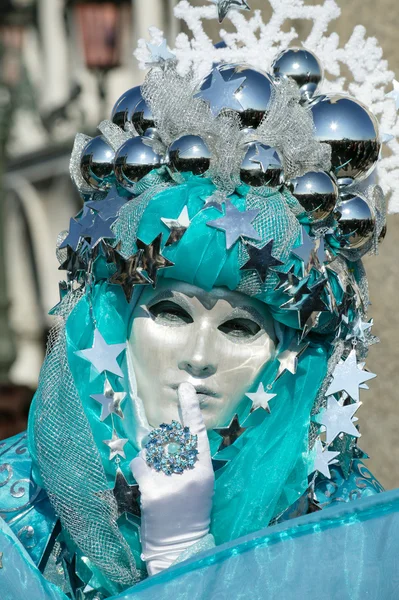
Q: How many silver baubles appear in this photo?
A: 11